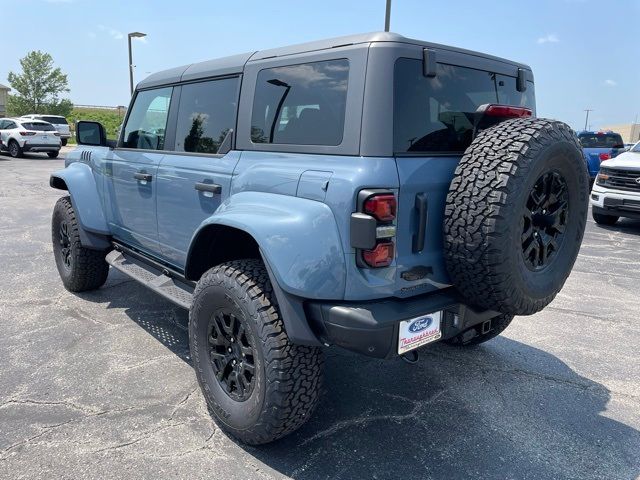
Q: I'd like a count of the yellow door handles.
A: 0